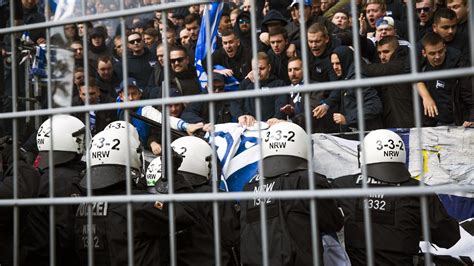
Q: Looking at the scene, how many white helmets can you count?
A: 7